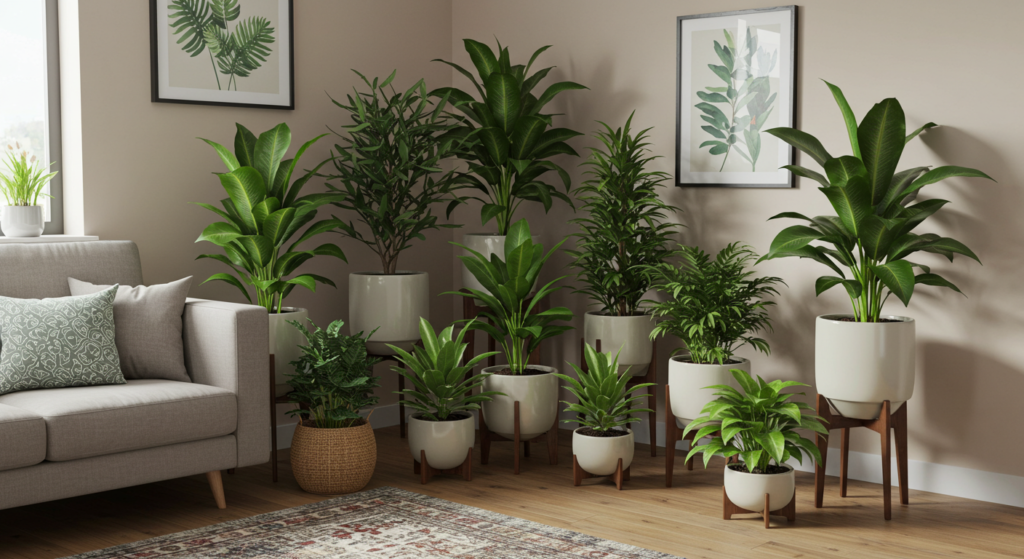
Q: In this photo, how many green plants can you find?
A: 12